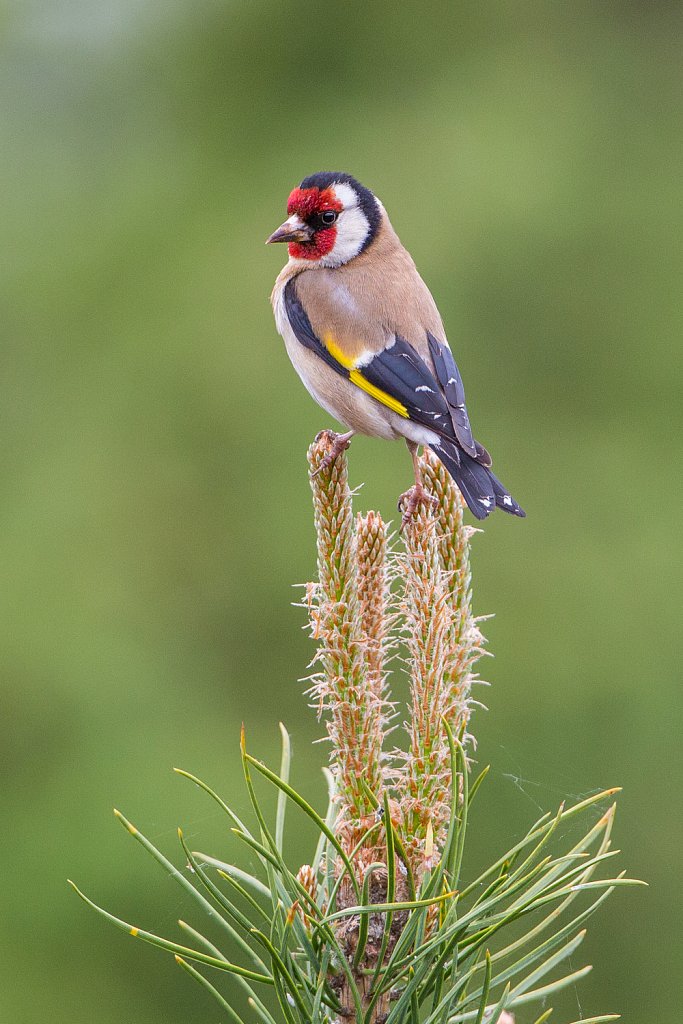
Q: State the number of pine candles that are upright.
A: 4